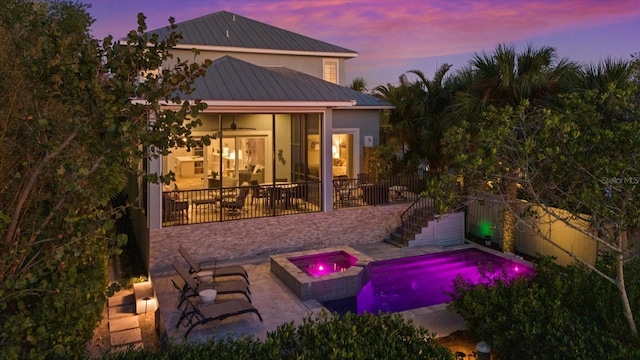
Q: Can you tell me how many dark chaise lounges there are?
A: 3